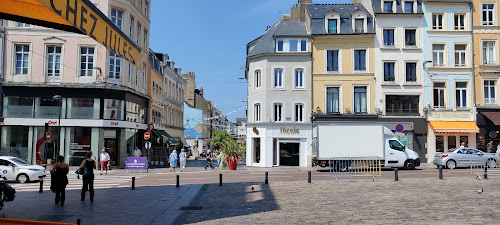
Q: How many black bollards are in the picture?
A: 10